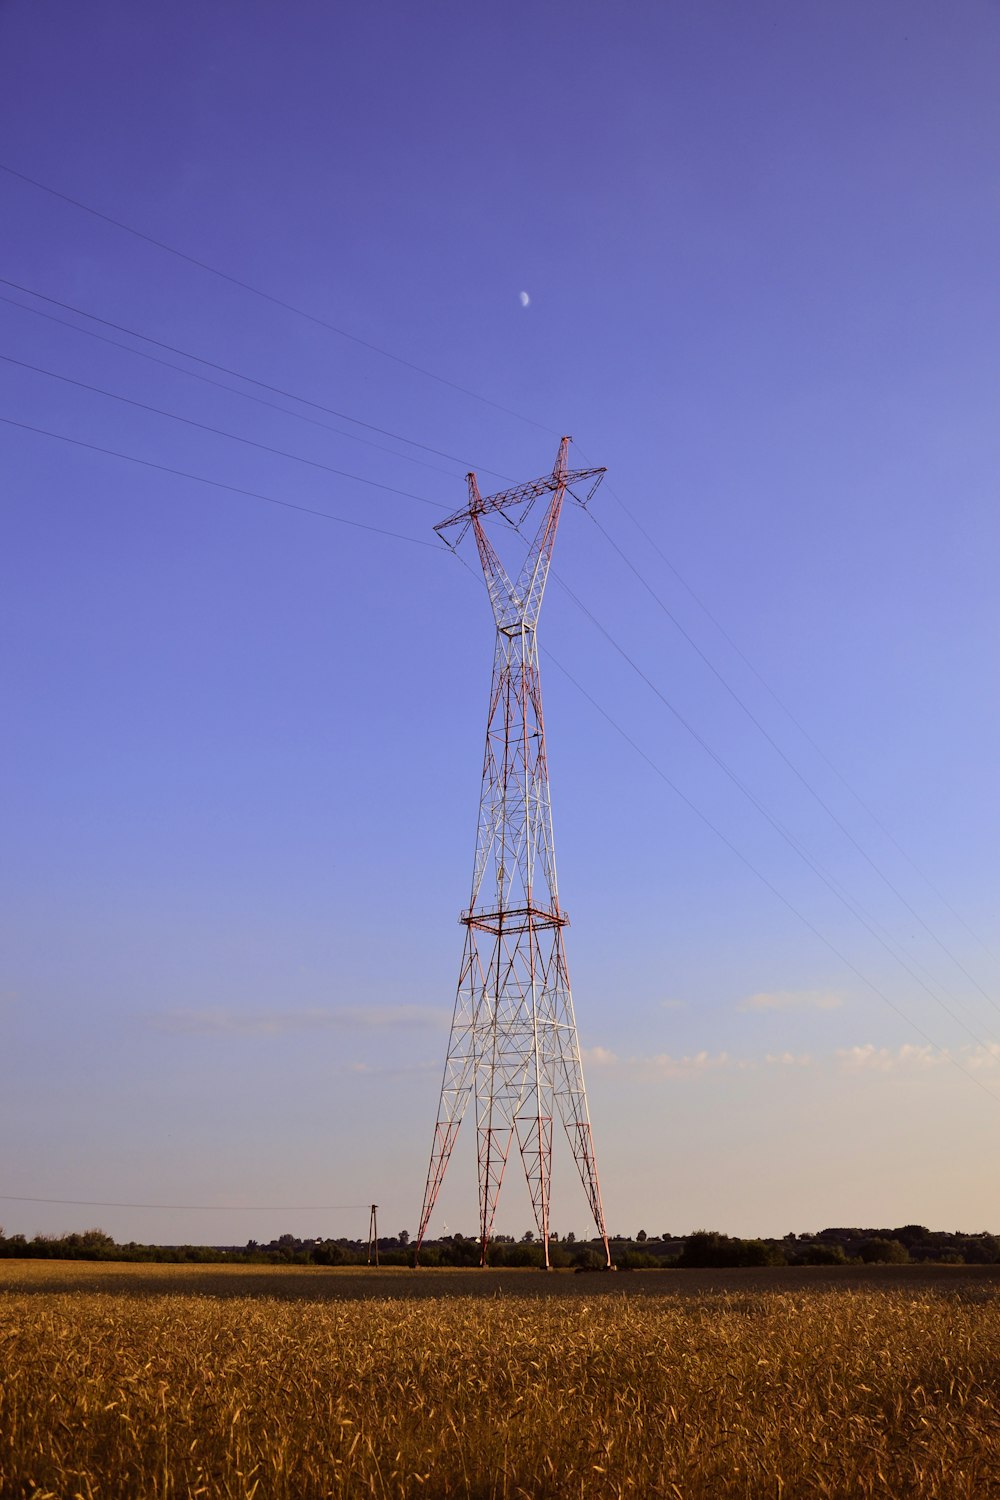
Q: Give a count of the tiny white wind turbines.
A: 3